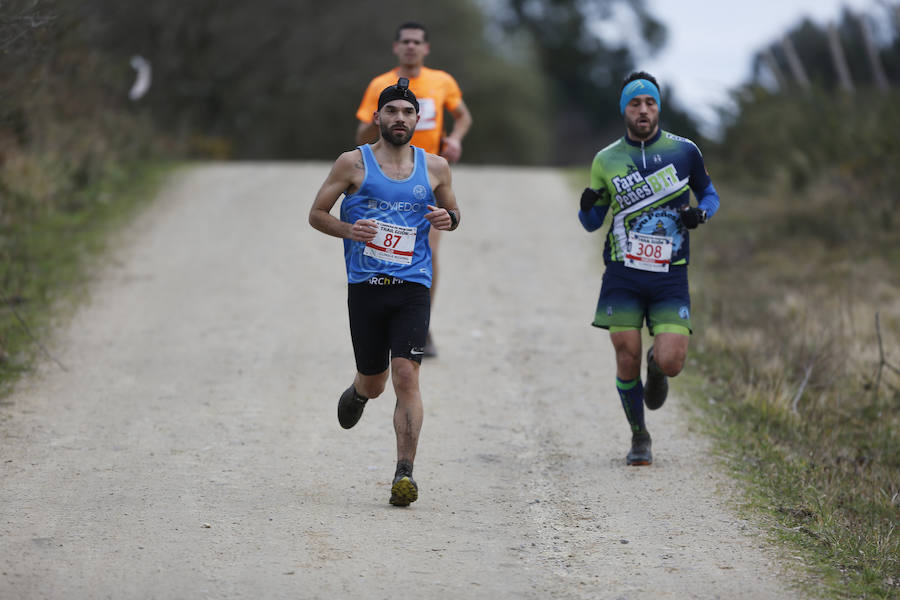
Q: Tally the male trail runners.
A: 3